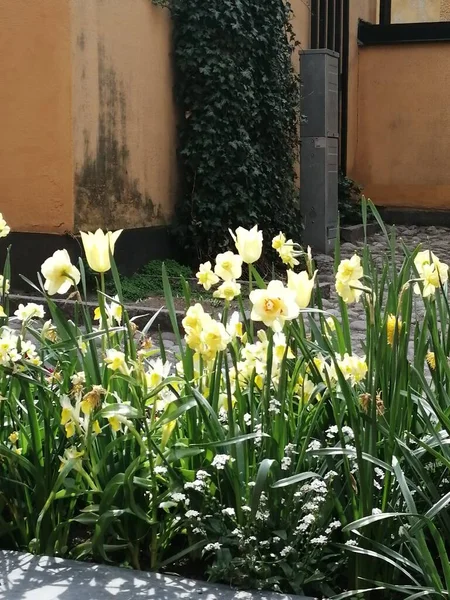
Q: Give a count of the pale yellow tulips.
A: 3